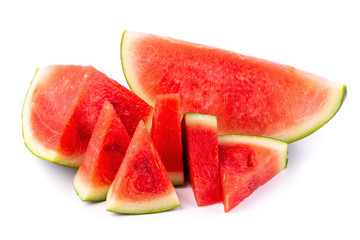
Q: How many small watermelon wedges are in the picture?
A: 5